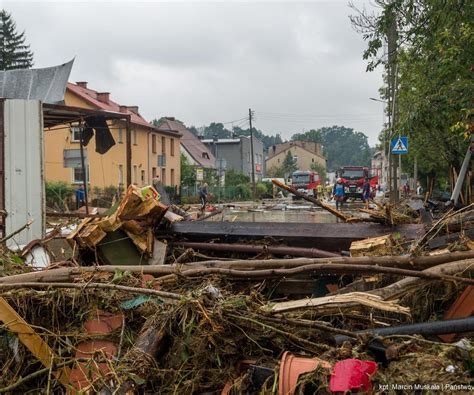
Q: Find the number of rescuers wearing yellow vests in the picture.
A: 2